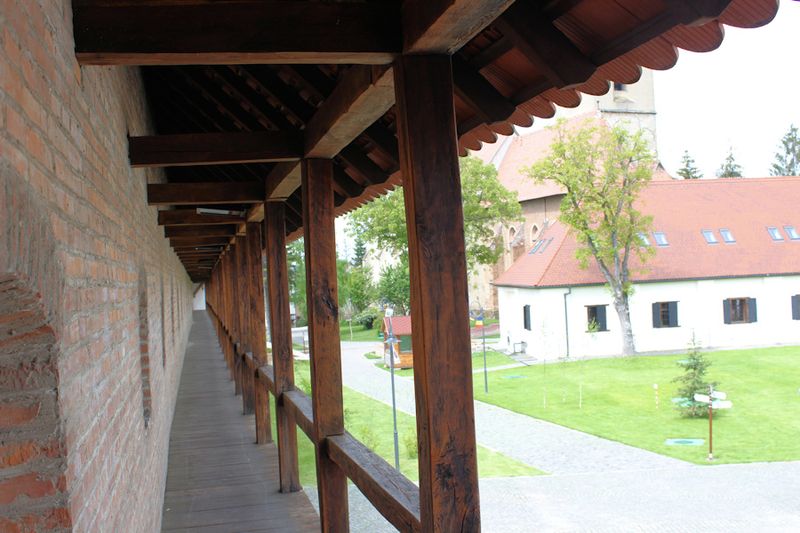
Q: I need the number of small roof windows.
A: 8